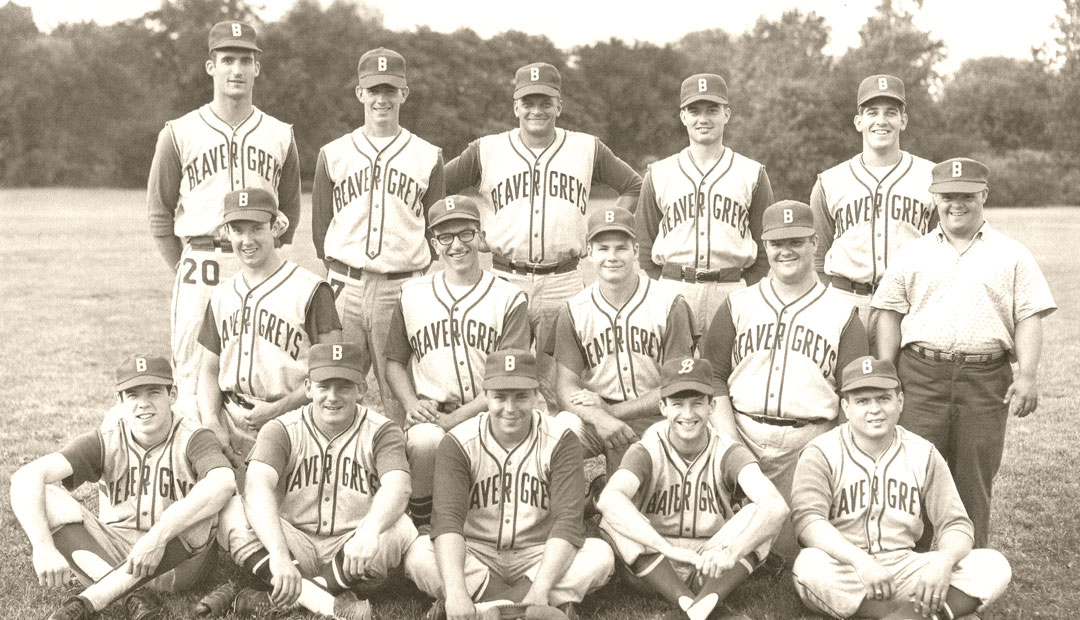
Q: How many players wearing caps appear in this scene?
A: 15